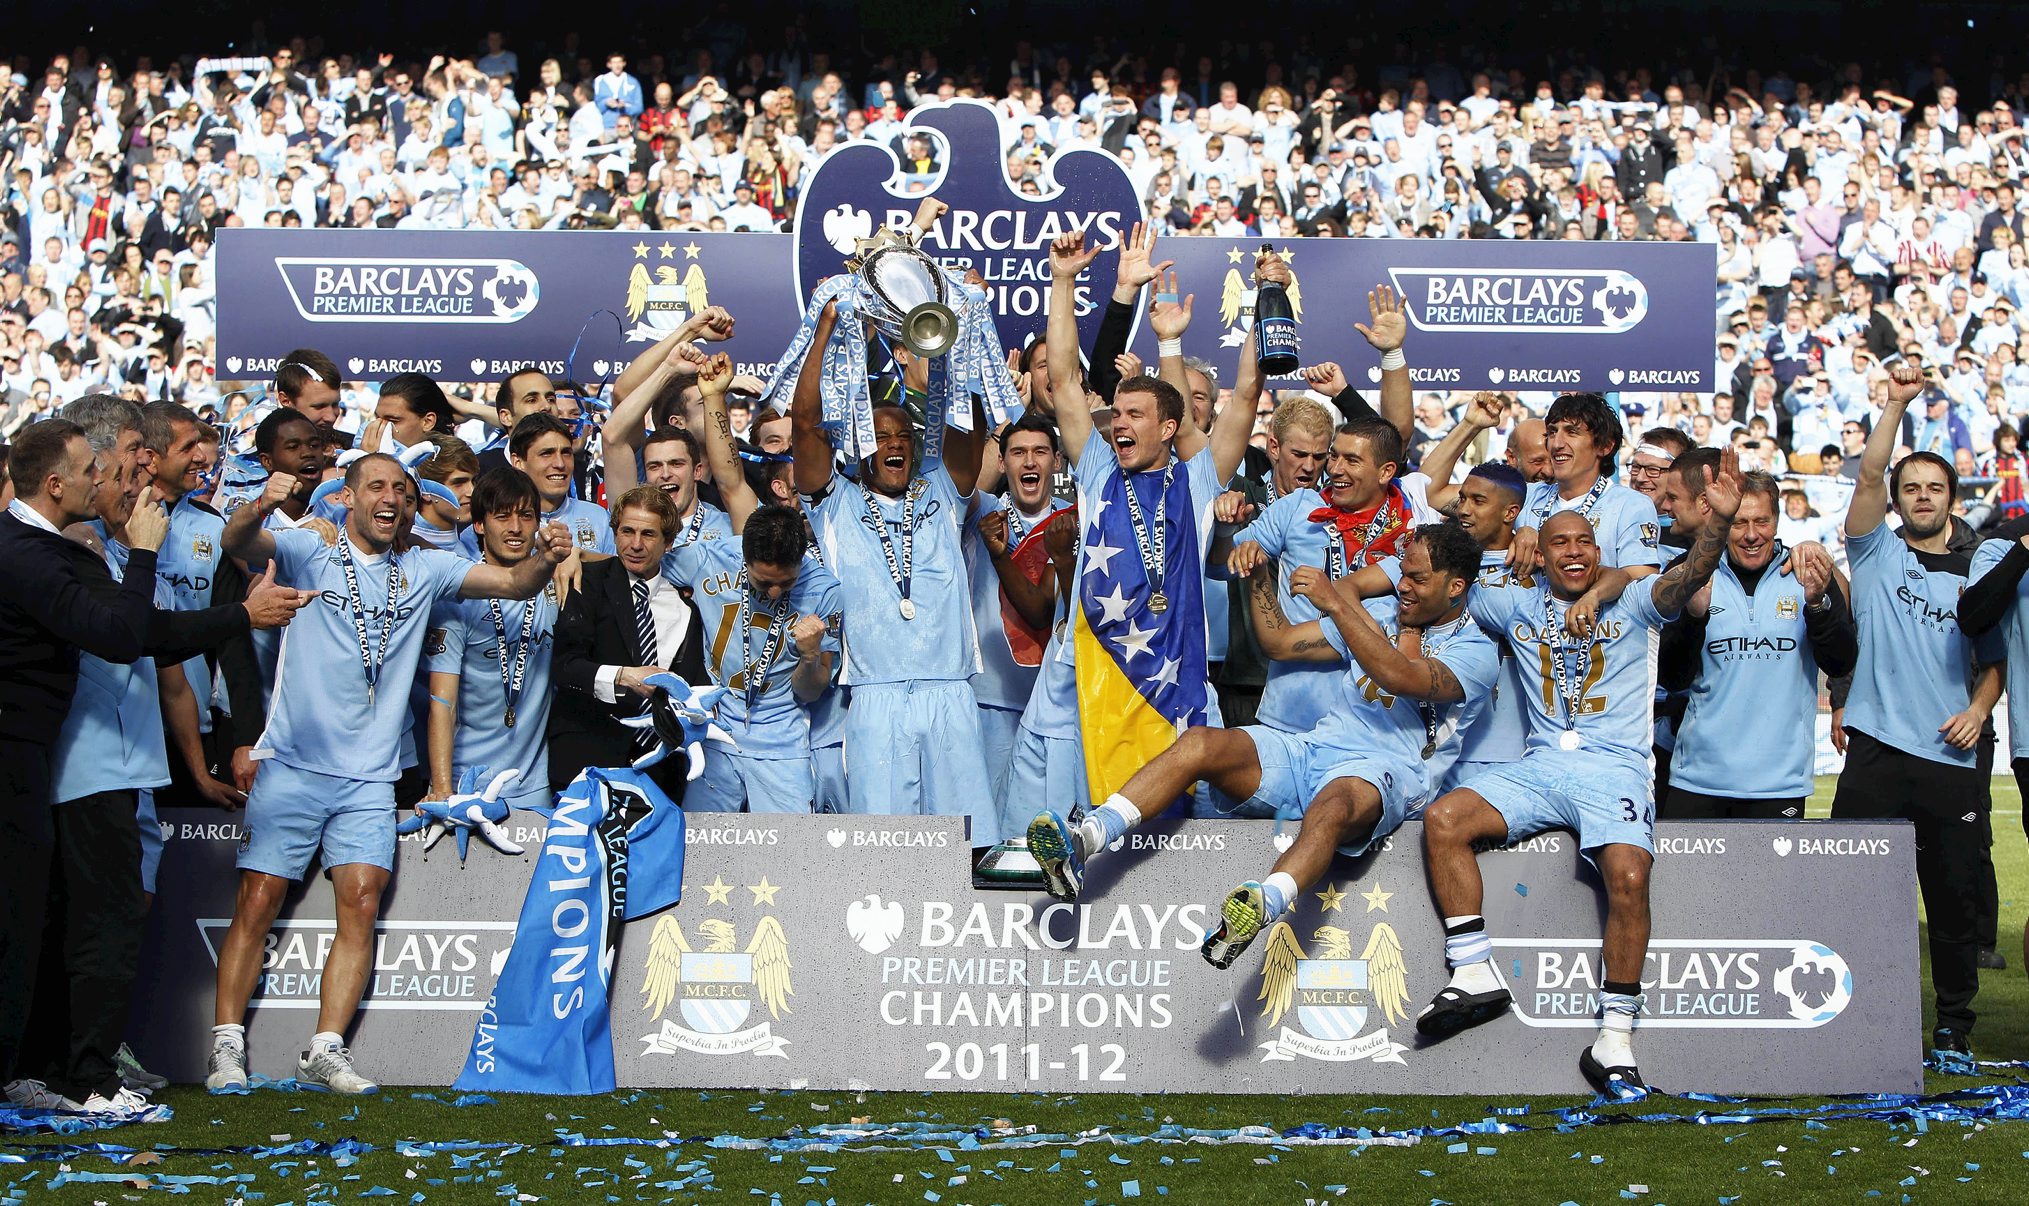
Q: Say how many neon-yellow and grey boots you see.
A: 2